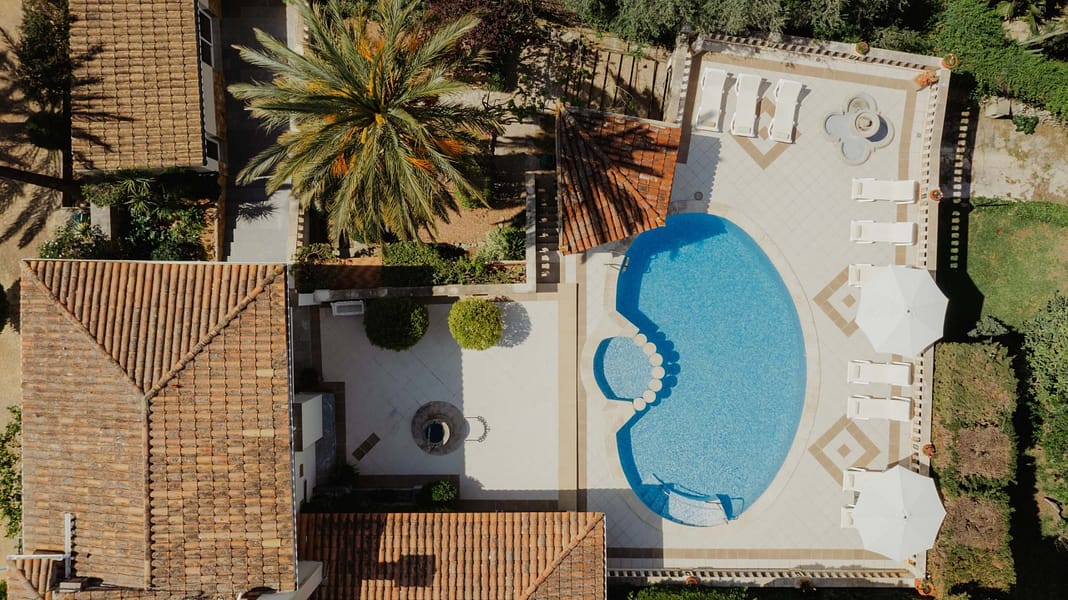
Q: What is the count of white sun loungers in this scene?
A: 10